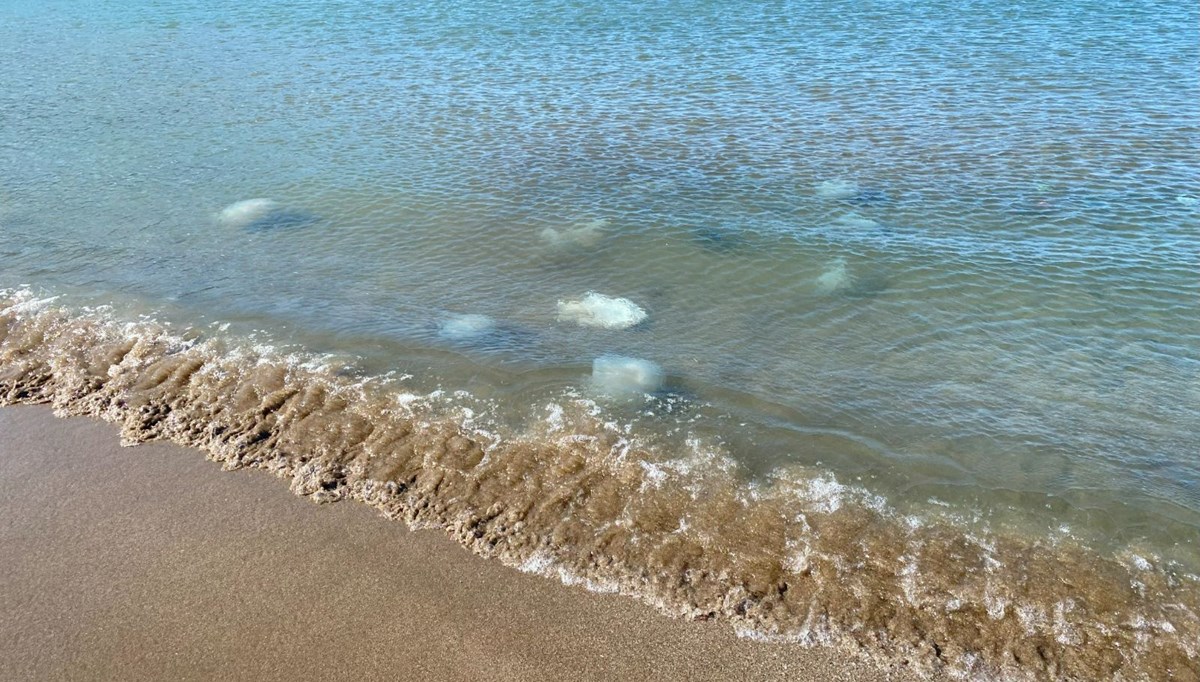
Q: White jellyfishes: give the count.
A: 8